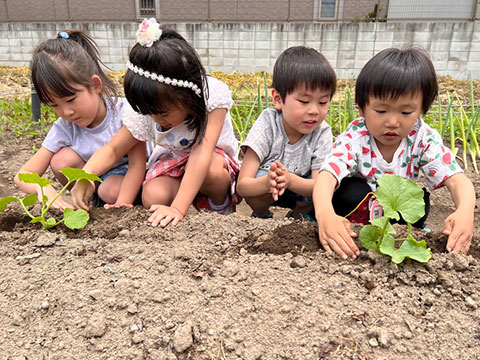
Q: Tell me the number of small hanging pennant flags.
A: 0